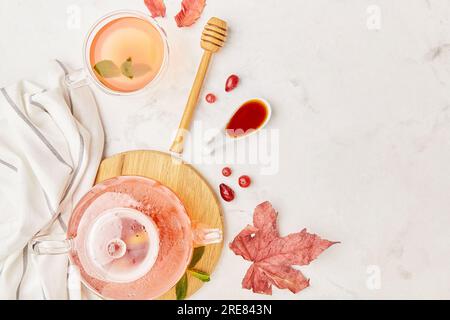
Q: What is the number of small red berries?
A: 5